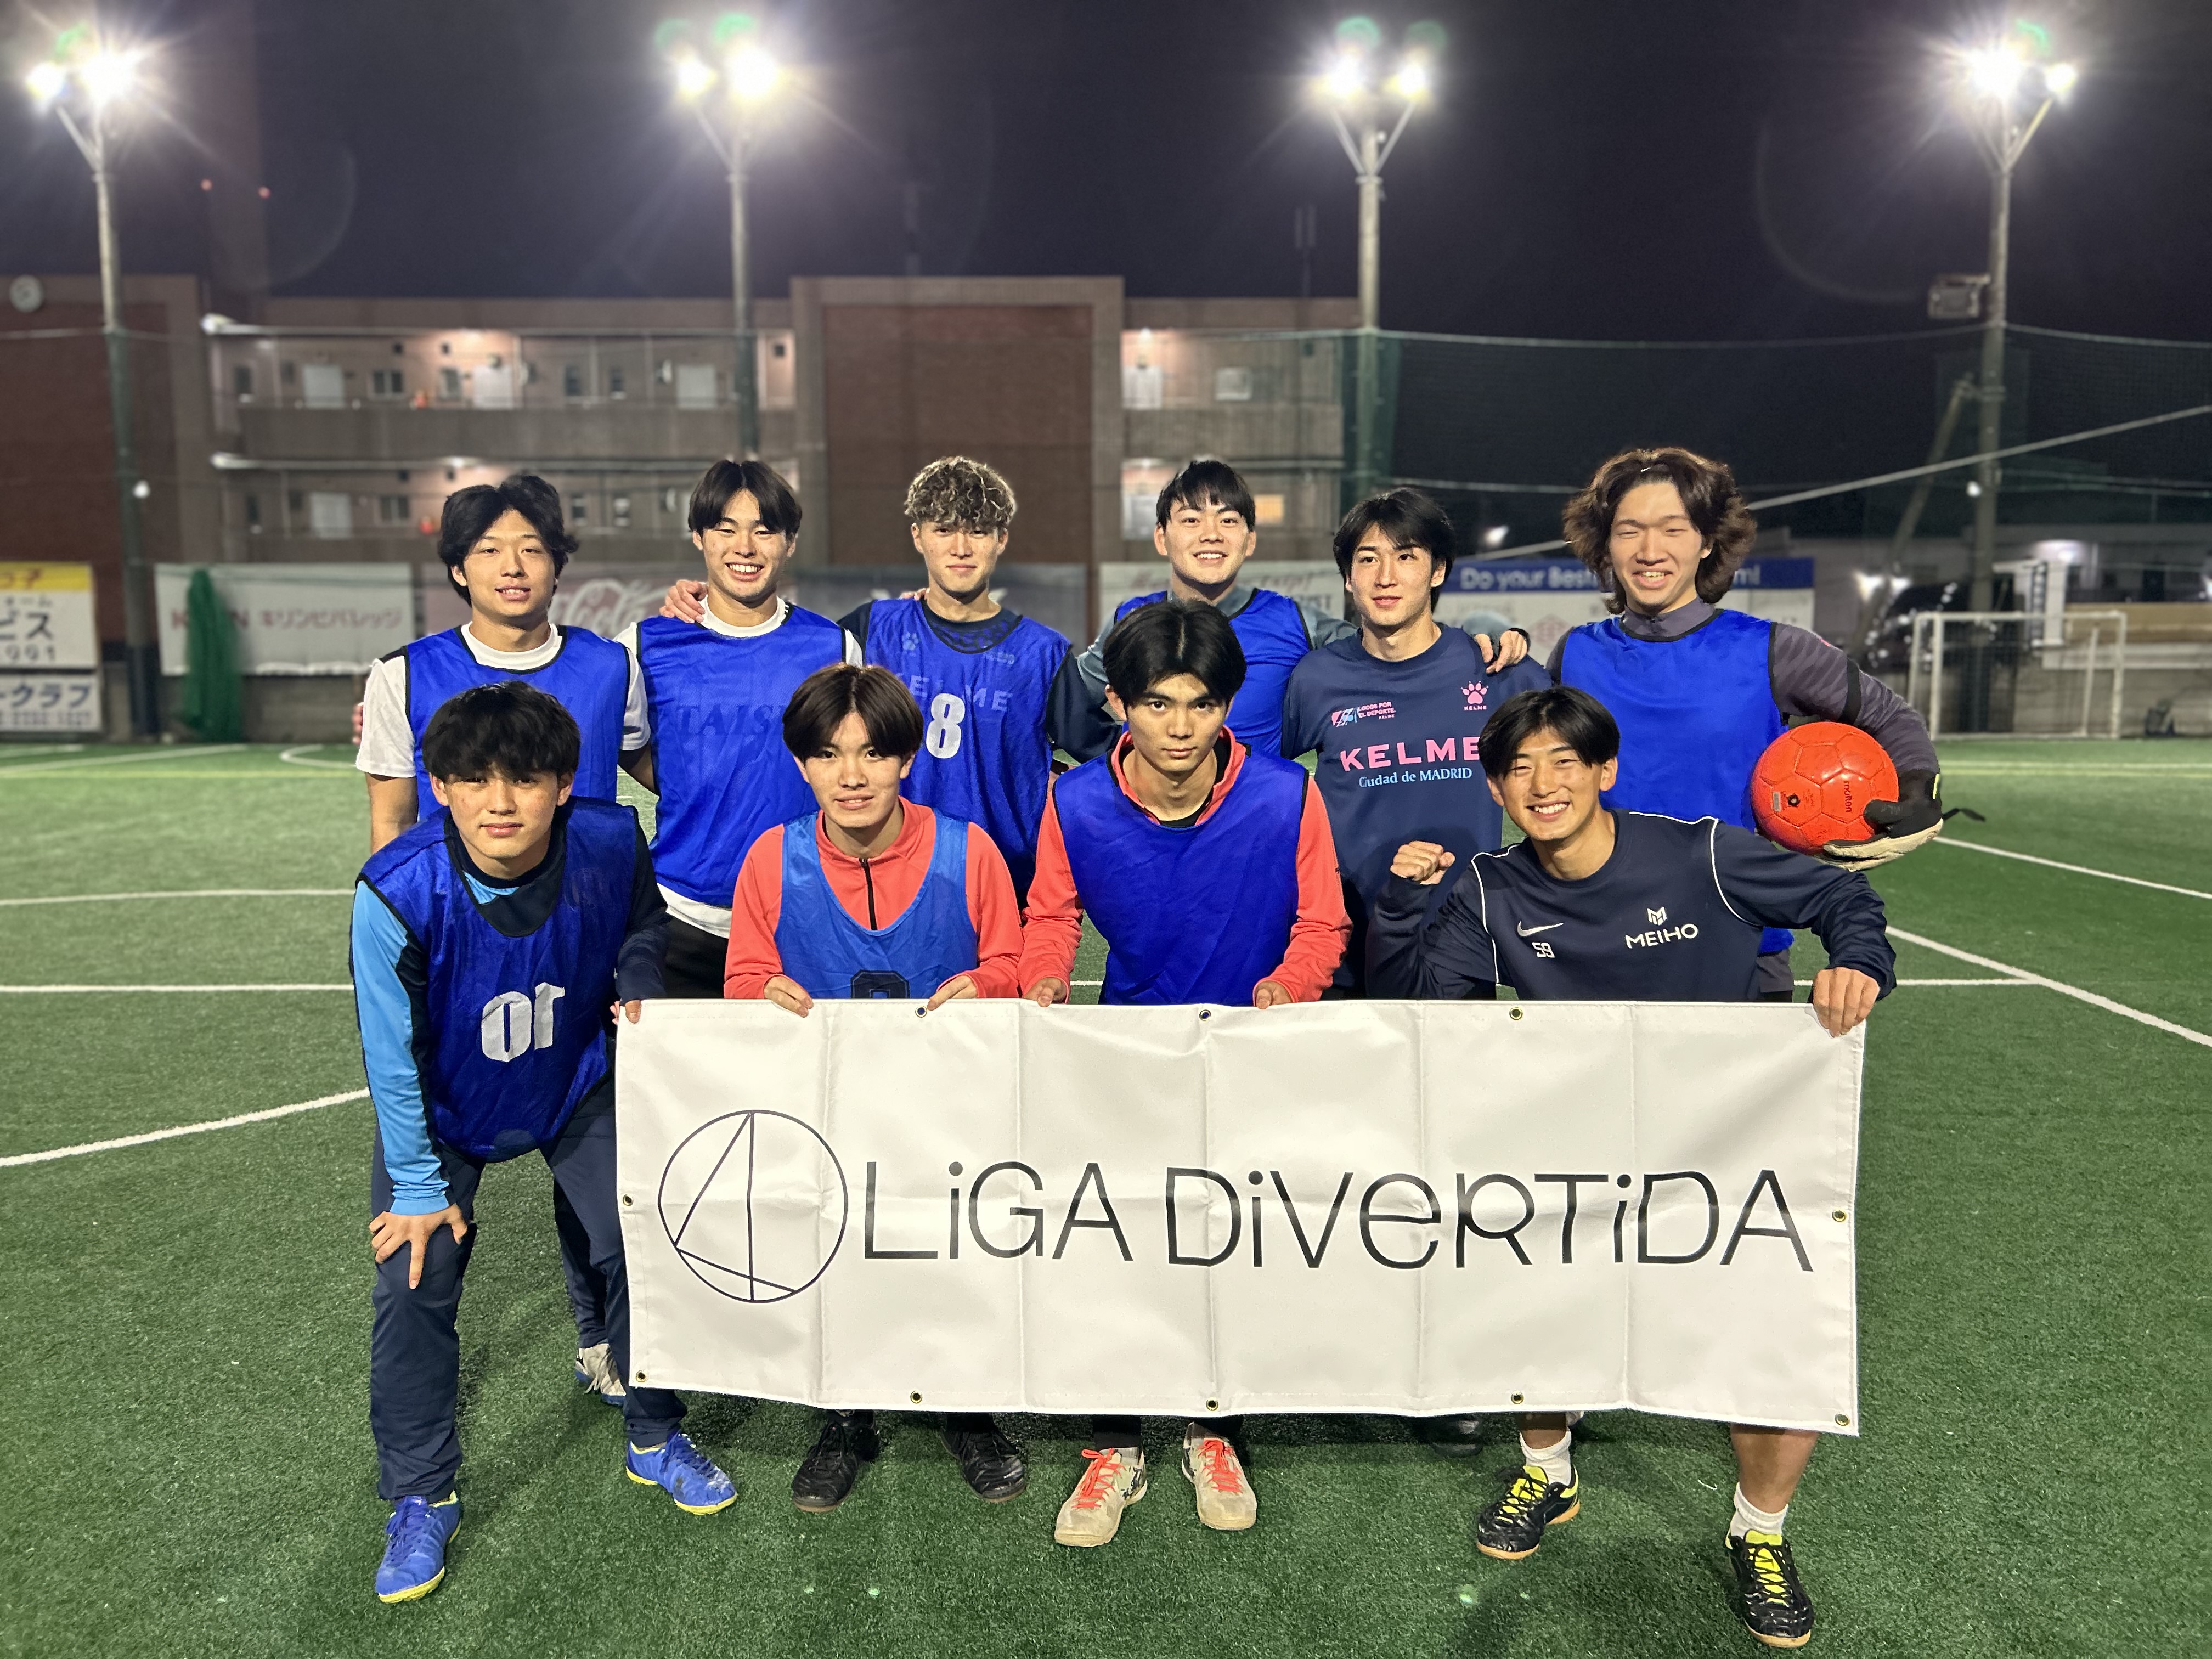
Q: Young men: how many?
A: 10